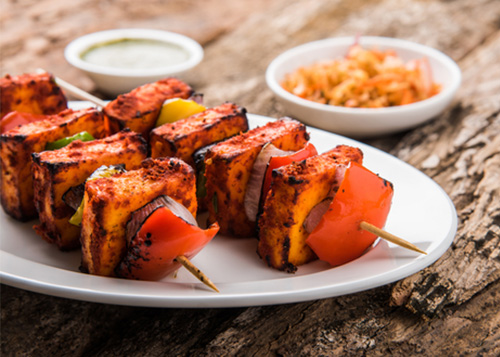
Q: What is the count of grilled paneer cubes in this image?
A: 8